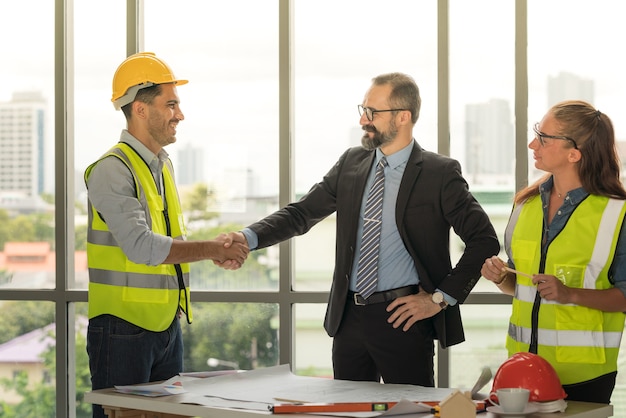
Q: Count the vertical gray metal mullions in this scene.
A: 5